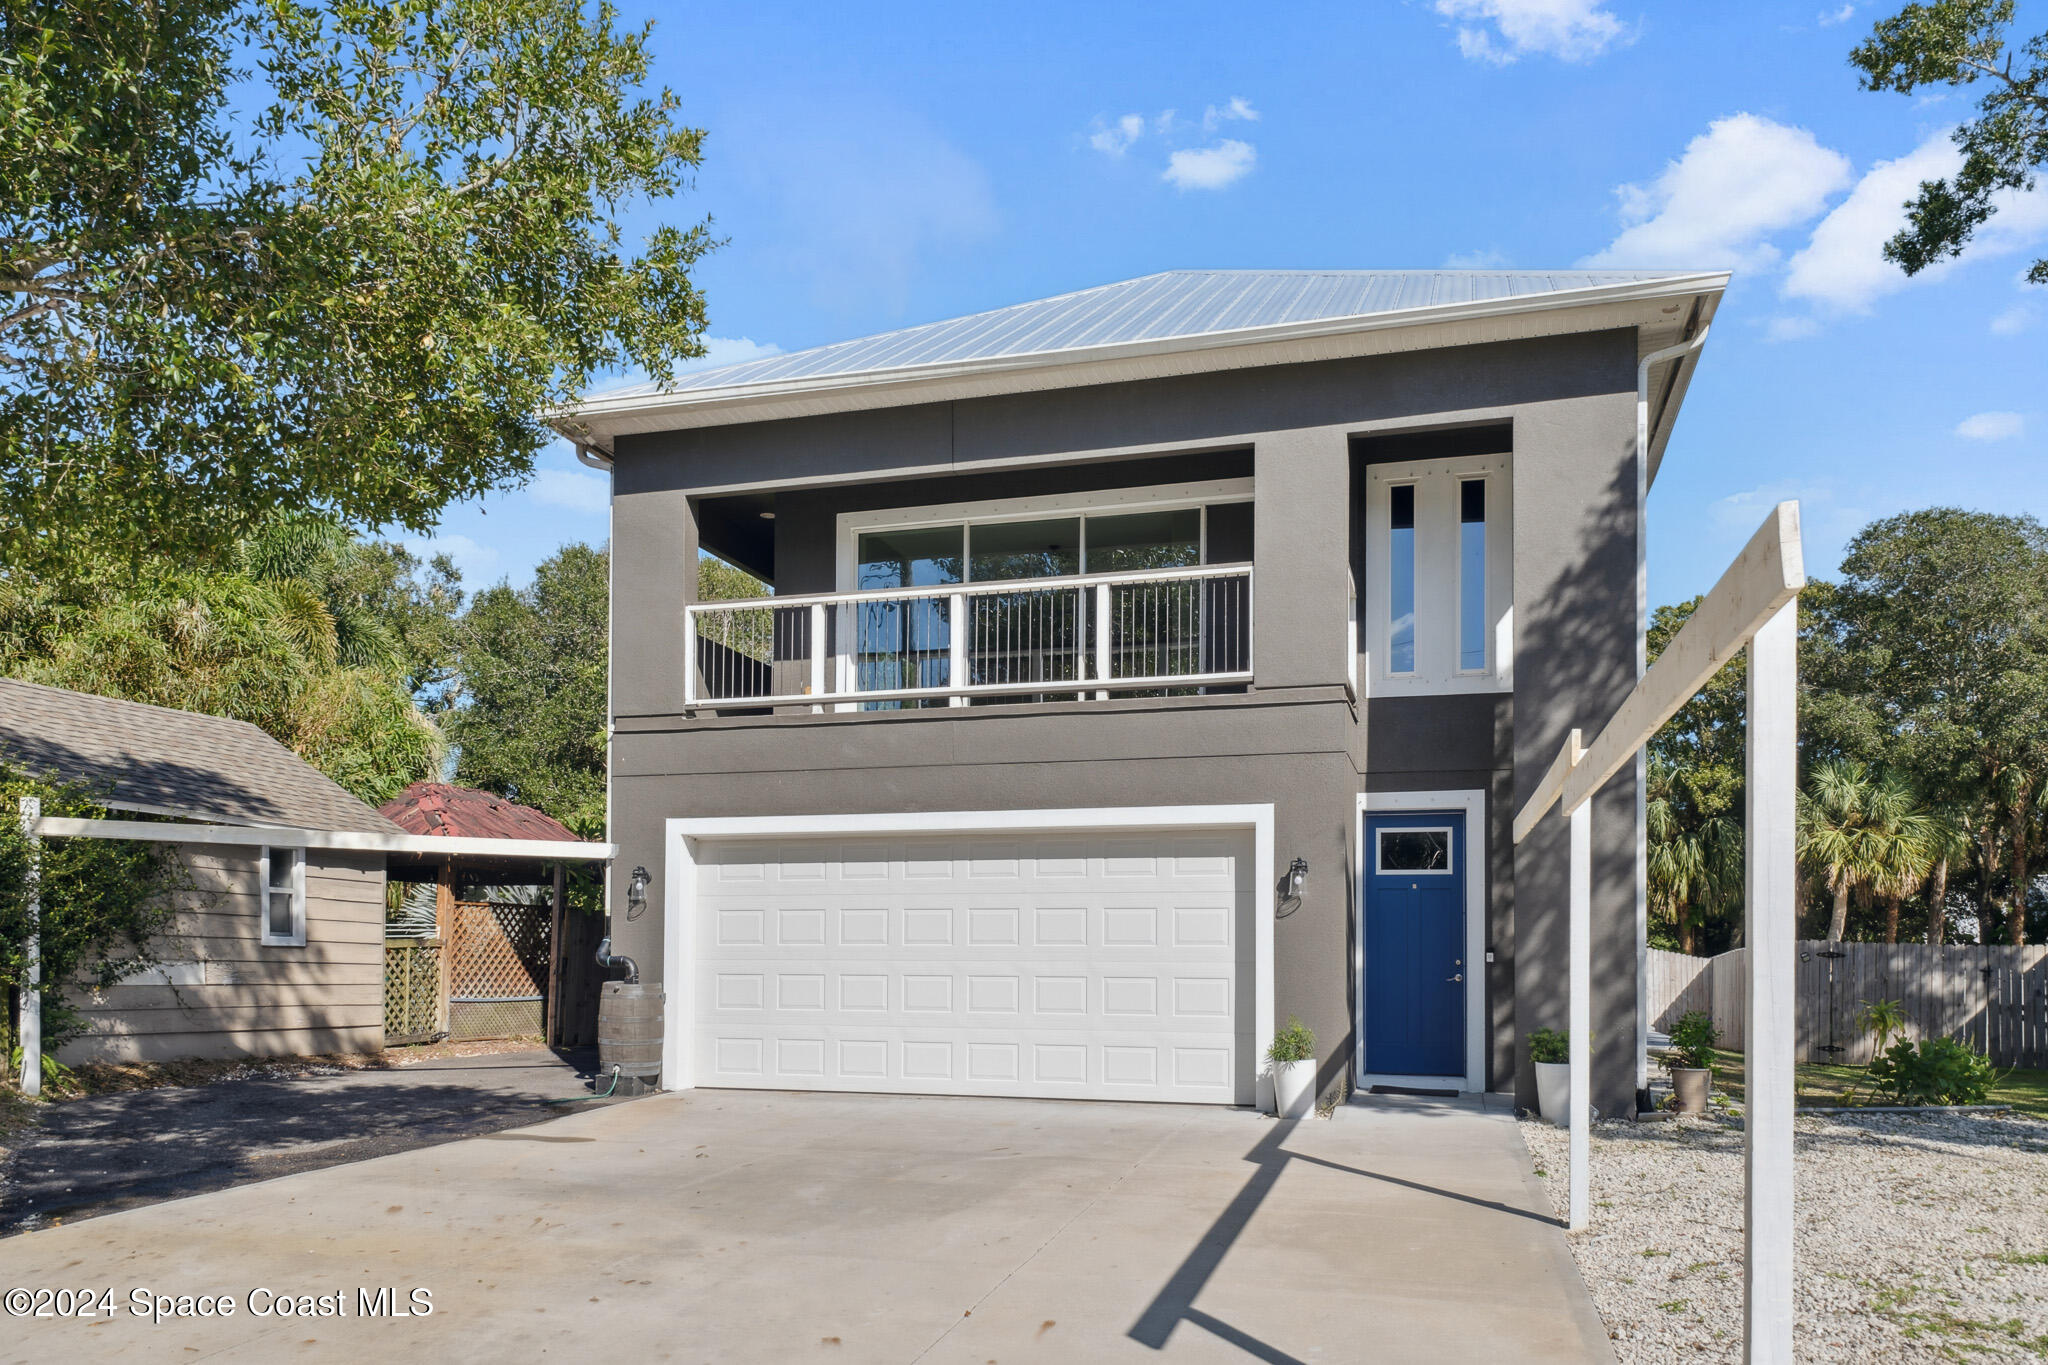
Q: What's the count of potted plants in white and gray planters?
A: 3